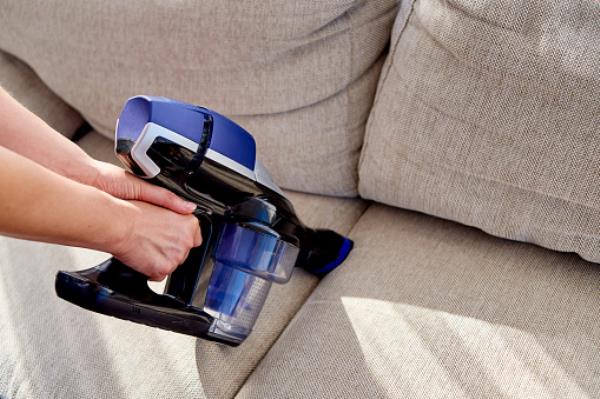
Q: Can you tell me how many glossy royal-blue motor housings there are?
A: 1